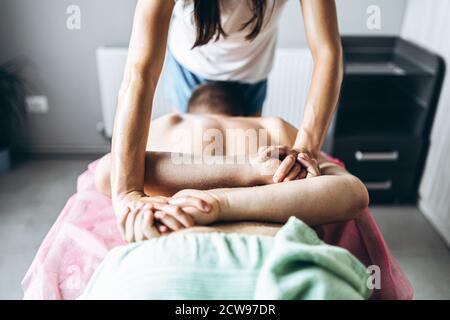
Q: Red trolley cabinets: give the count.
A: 0